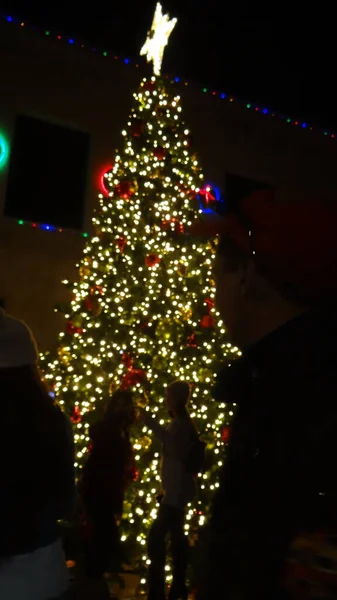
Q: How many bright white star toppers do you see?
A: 1